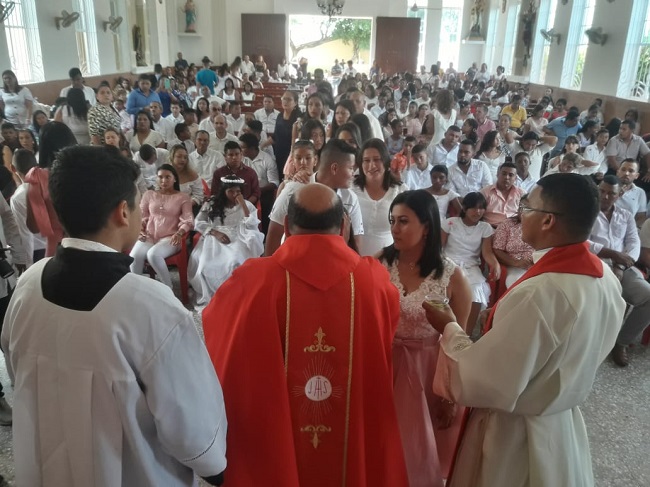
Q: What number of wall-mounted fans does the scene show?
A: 5